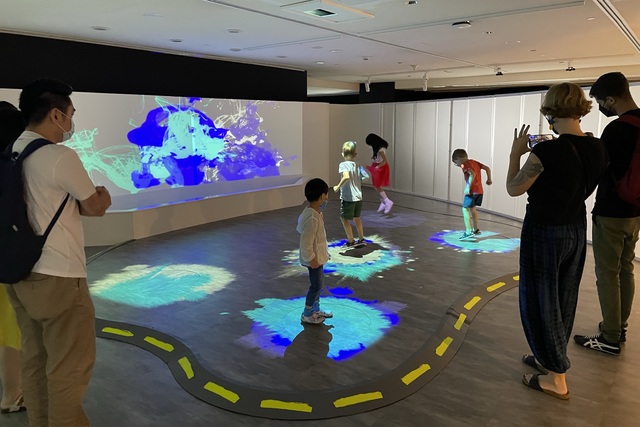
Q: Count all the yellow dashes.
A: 12